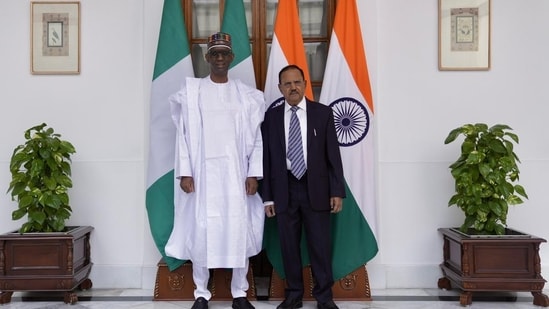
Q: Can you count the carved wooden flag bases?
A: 4